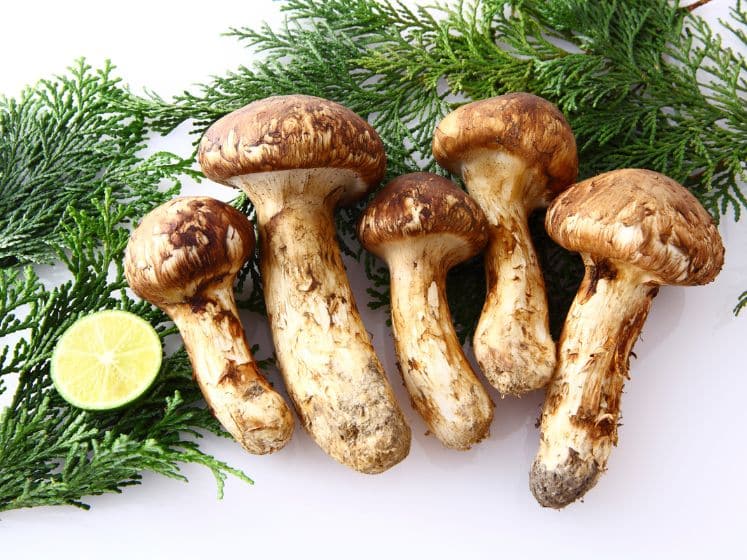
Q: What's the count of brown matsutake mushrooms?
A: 5